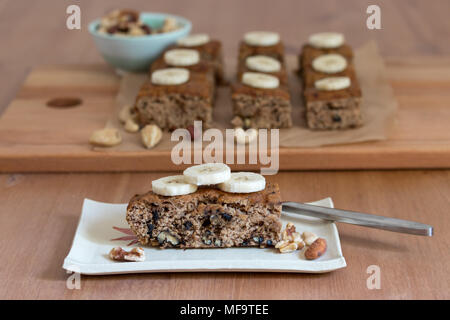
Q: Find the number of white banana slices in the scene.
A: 12